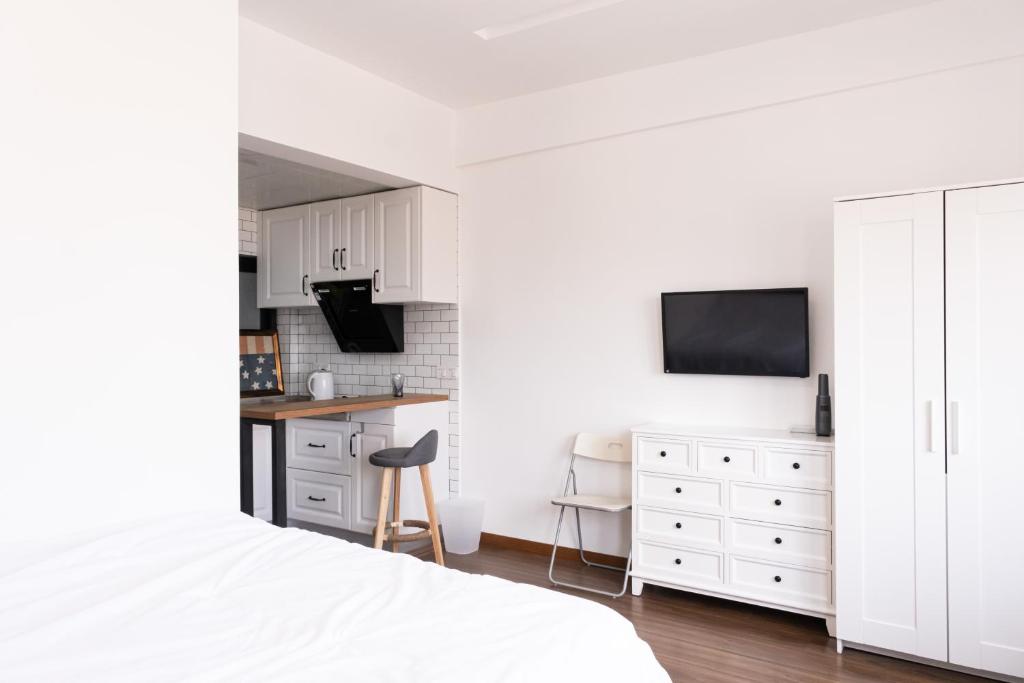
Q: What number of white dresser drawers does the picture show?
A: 9